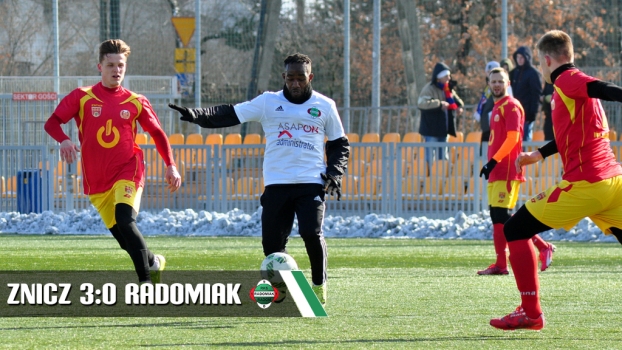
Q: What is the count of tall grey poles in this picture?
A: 5